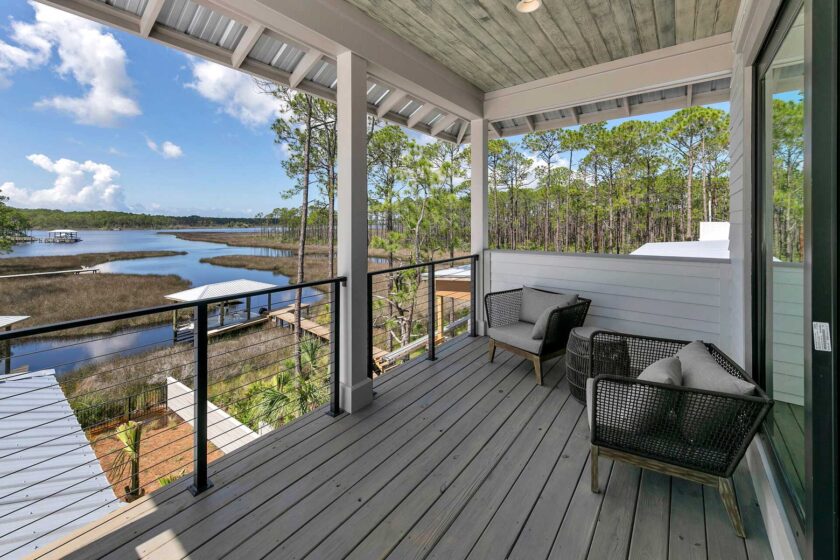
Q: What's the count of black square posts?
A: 5